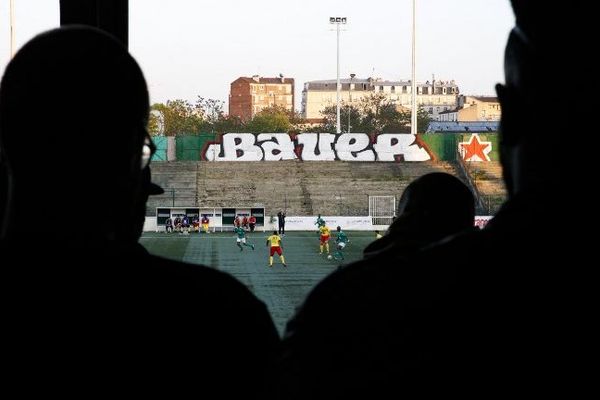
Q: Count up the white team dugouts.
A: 2